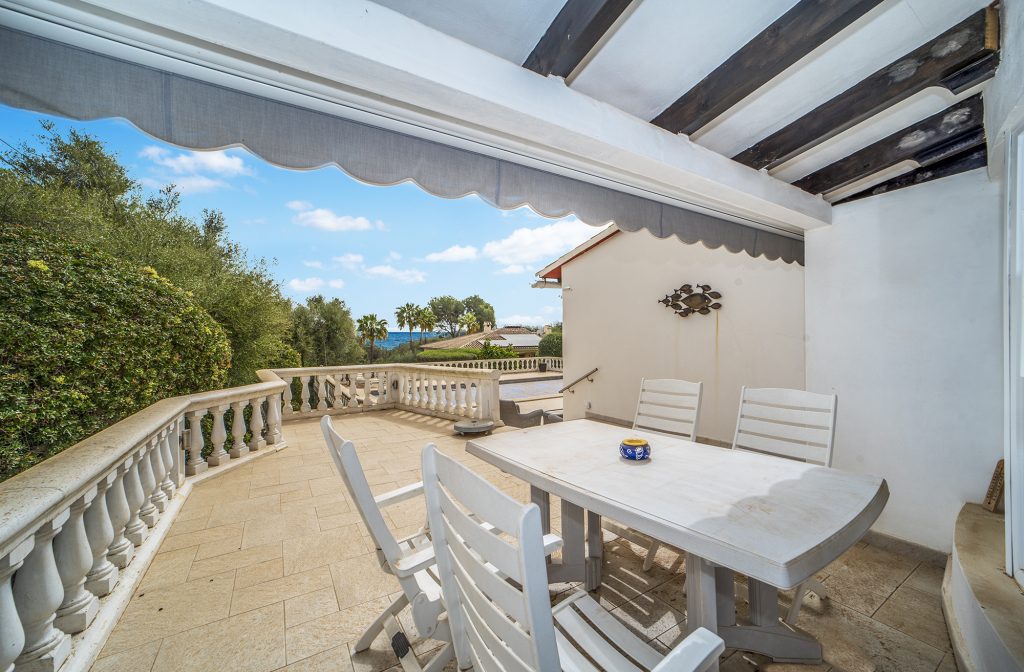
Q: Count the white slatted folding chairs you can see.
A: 4